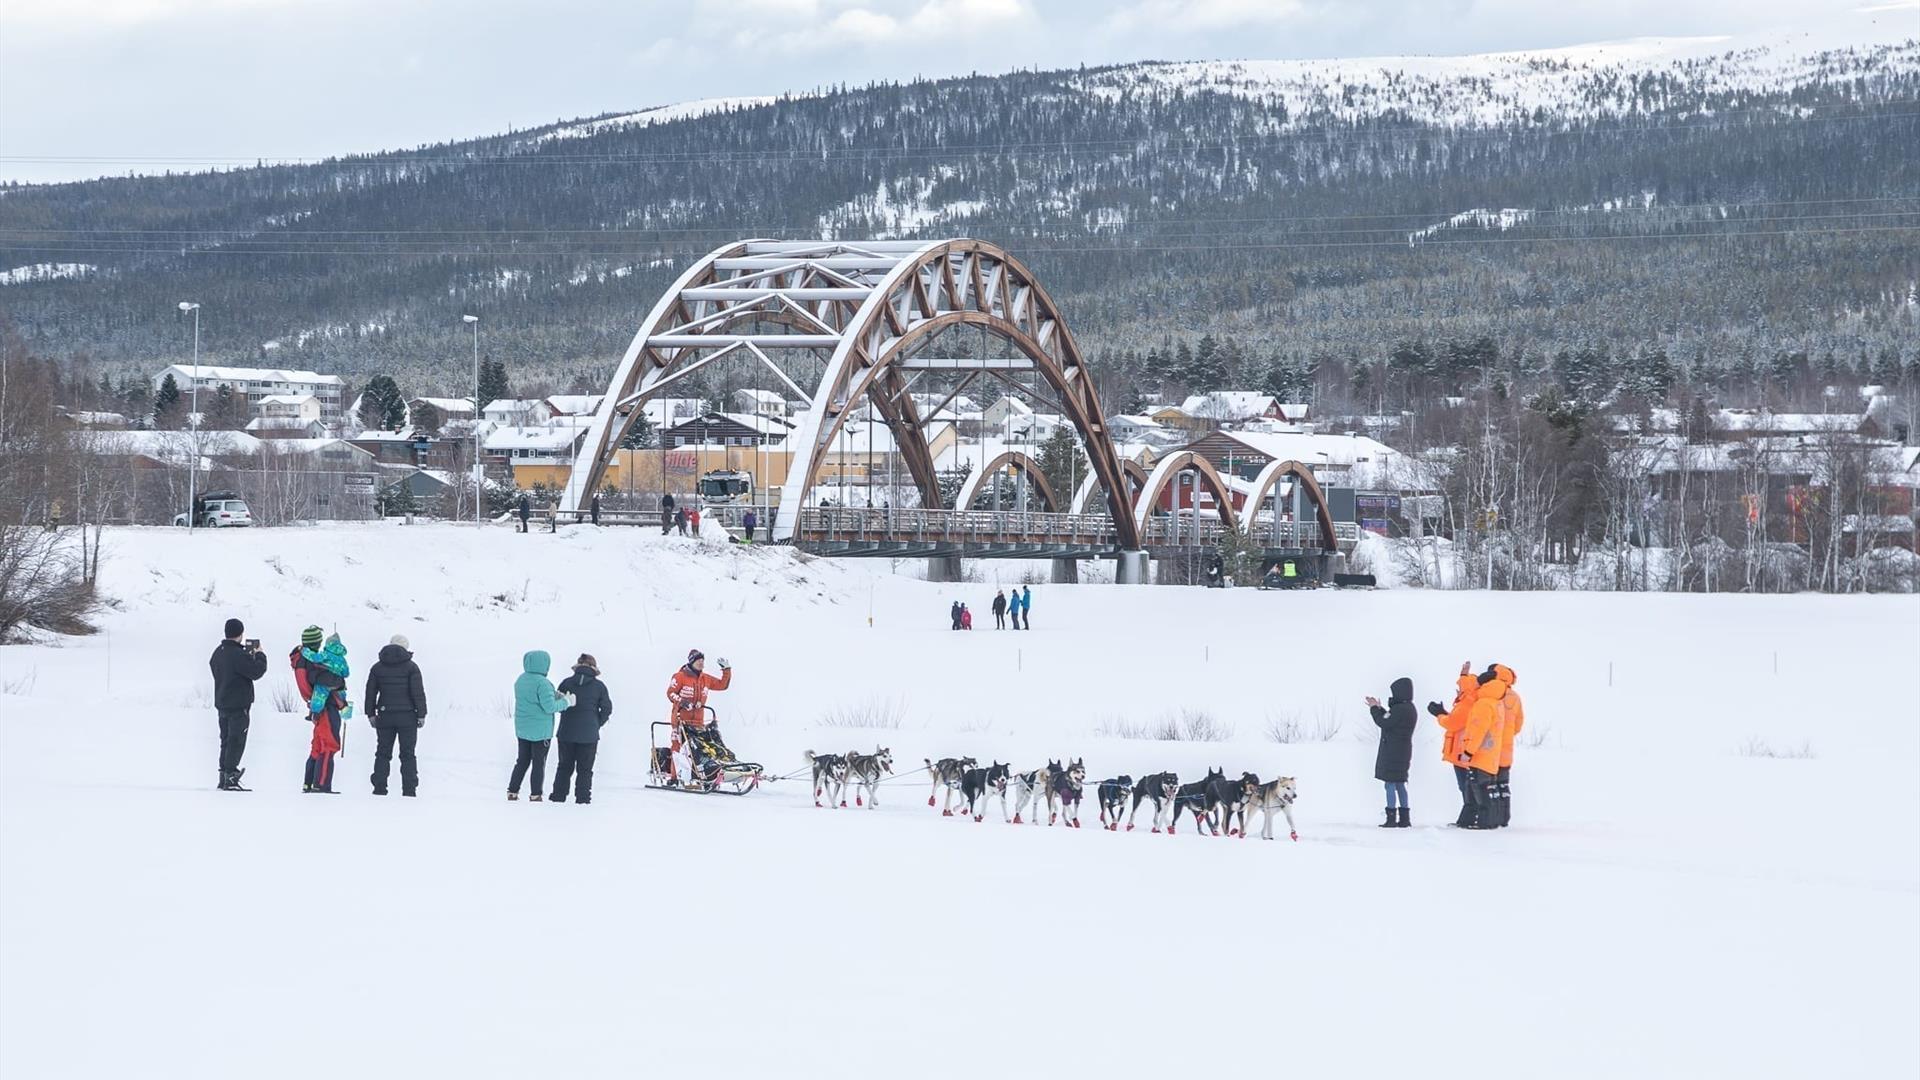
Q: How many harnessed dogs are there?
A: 11